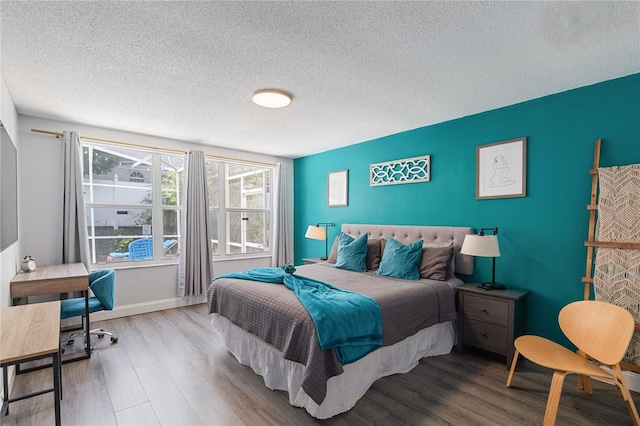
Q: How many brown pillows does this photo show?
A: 2